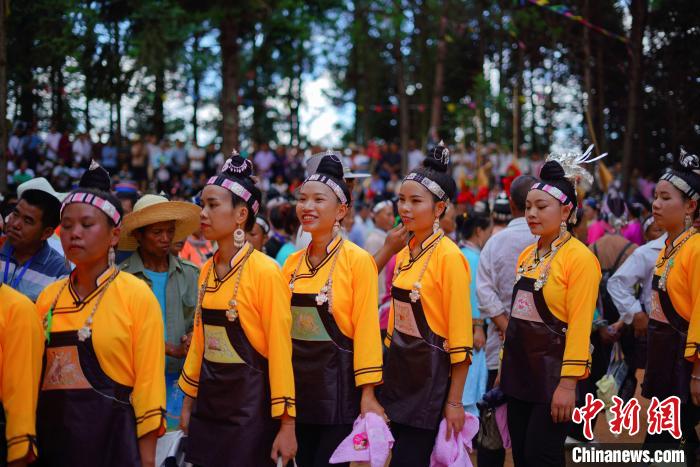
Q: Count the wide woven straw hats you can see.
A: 1